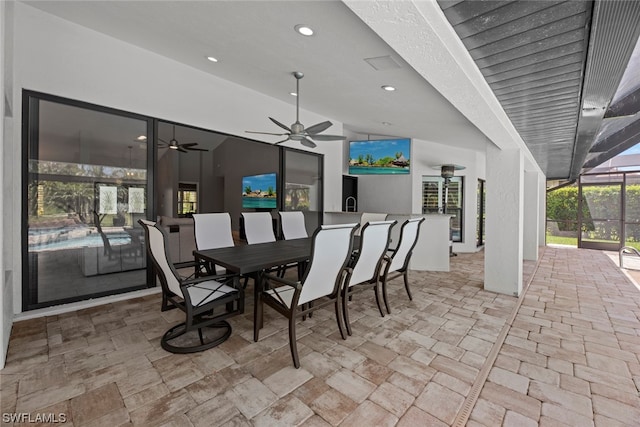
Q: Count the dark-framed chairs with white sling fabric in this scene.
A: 8